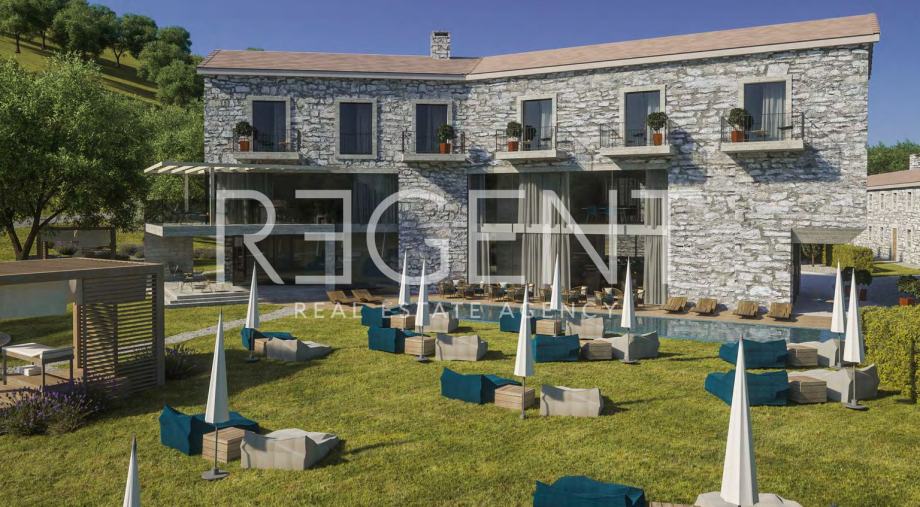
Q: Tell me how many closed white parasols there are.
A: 11